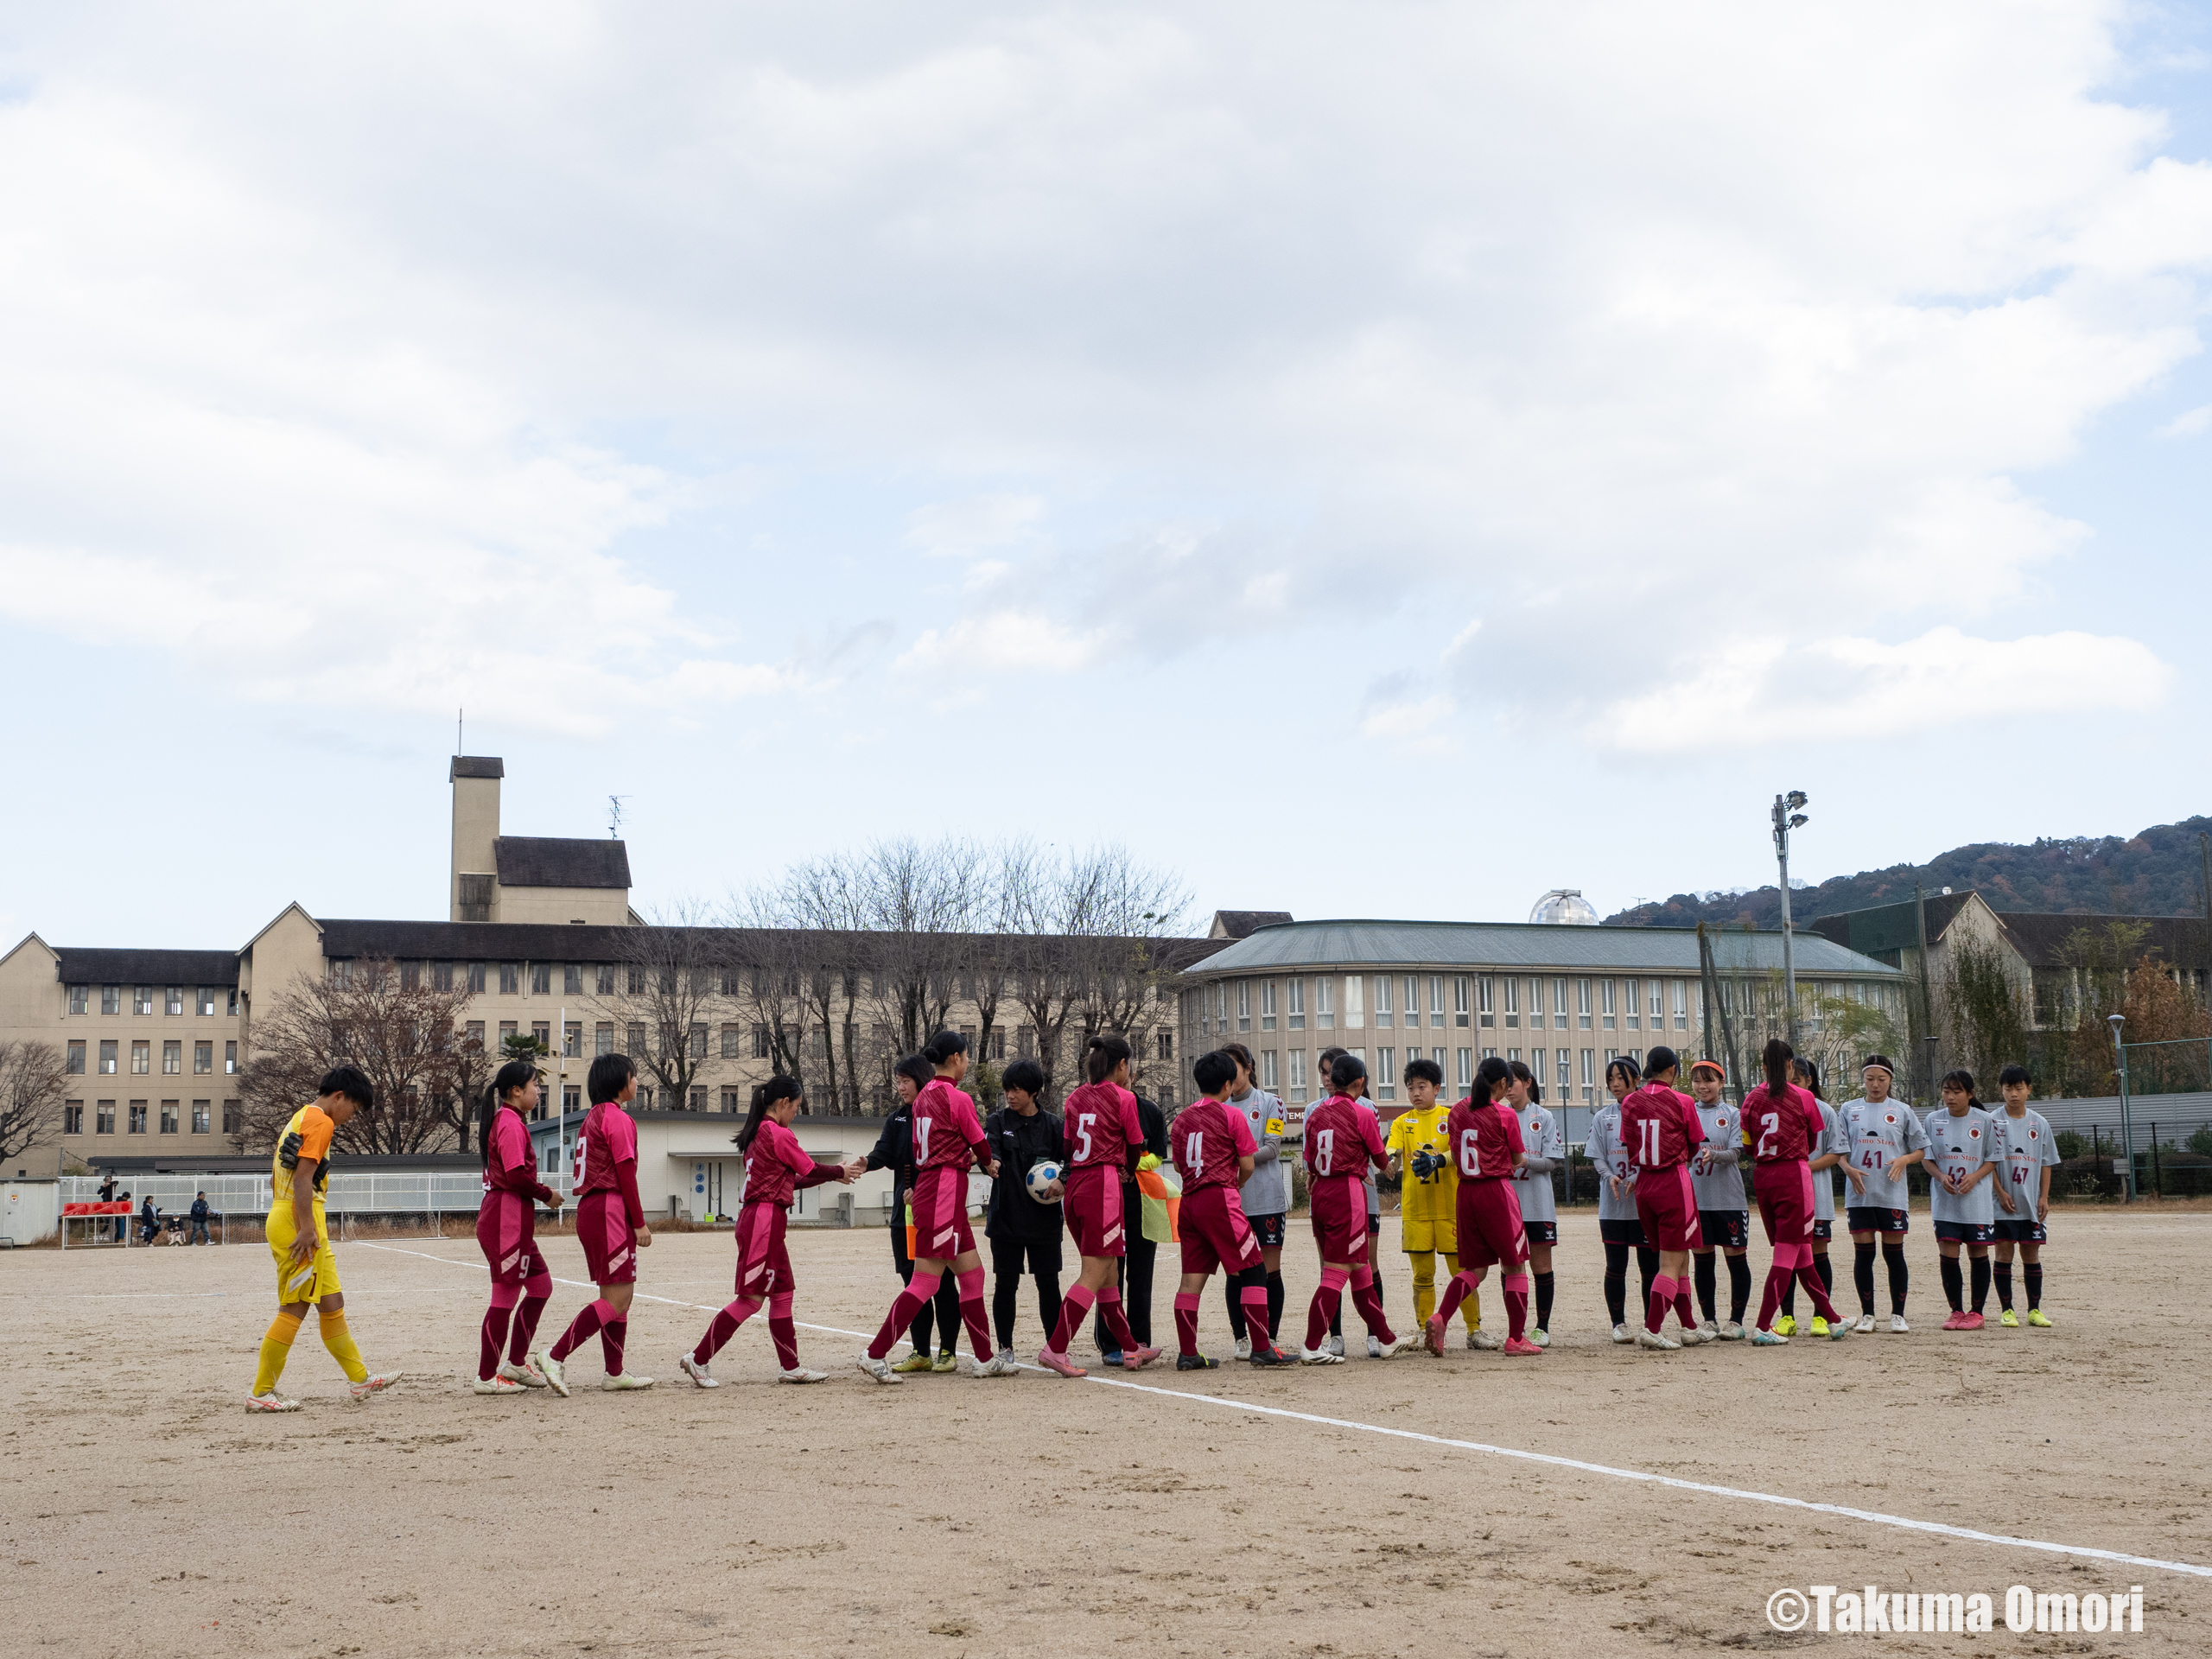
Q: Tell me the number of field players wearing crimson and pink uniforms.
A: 10